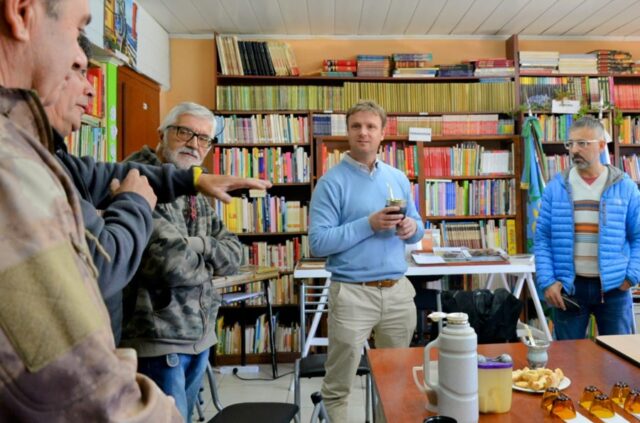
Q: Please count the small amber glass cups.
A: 6